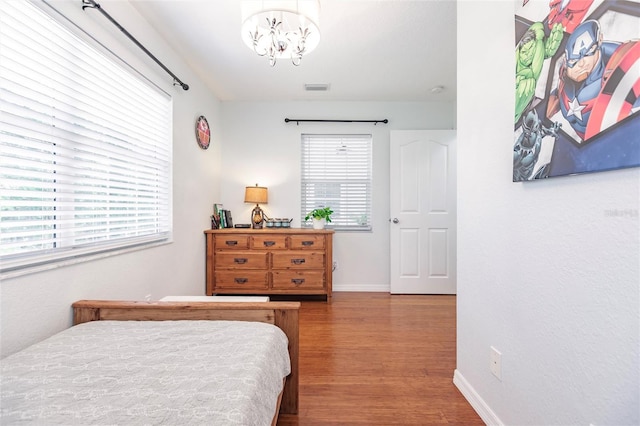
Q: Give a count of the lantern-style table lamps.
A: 1